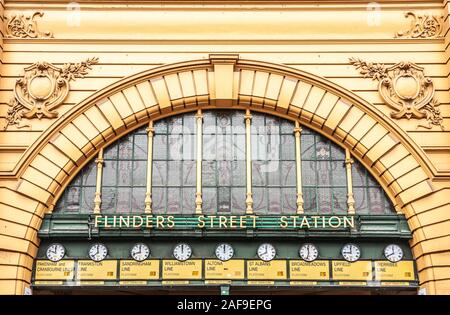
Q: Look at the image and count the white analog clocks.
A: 9